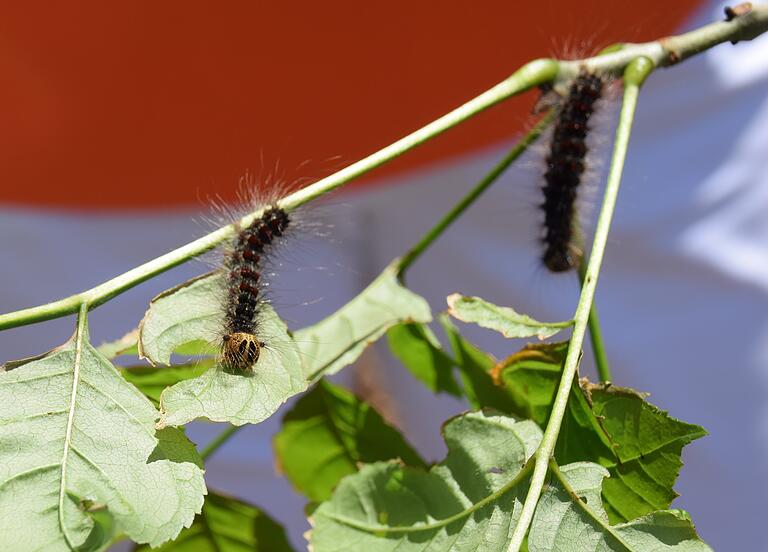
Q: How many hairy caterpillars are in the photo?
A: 2